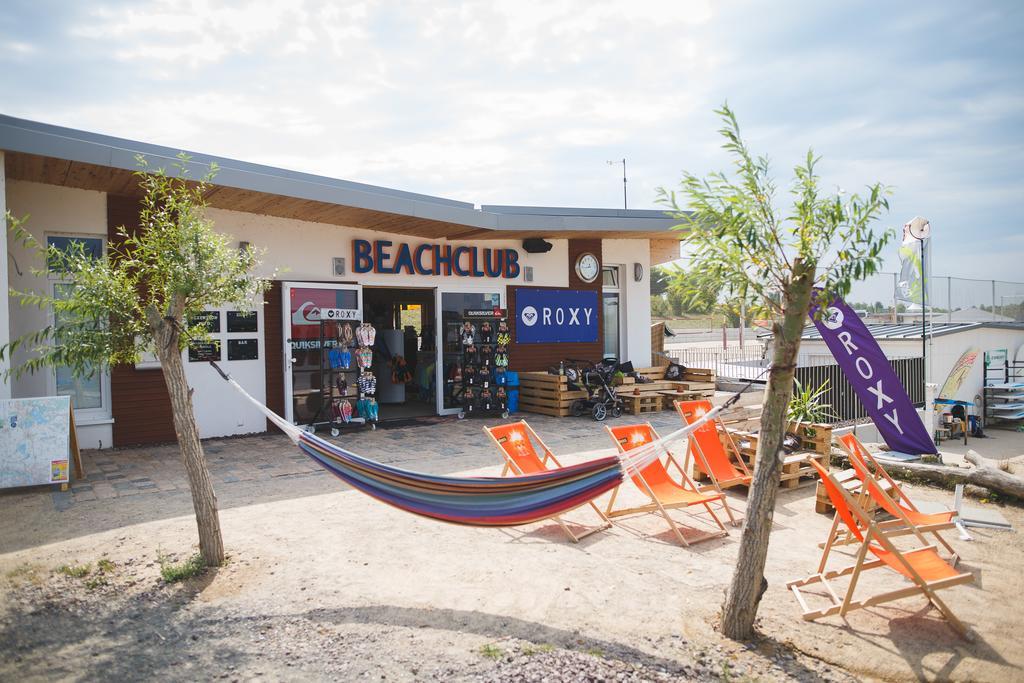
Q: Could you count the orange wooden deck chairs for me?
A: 5